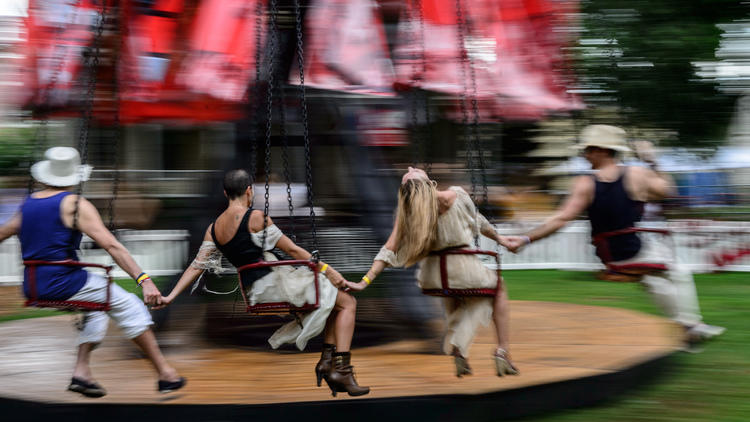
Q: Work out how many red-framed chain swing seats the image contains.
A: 4